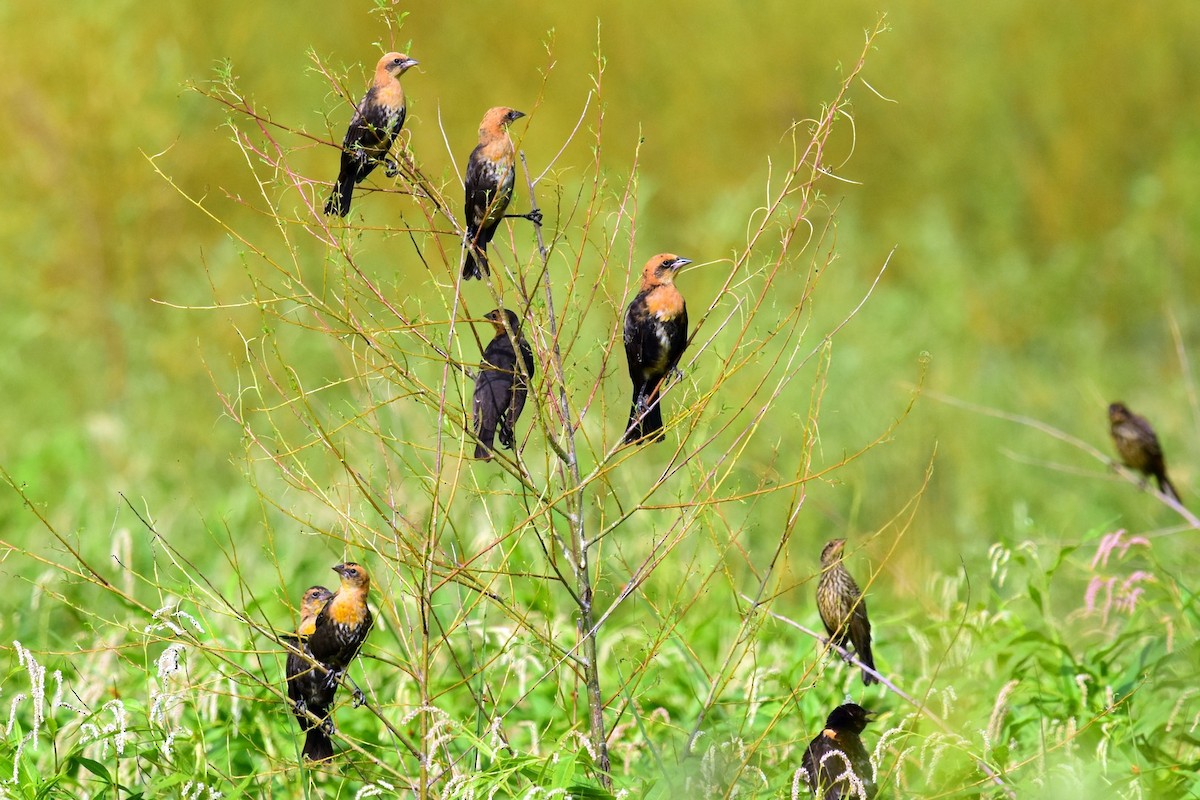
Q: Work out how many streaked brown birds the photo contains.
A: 2